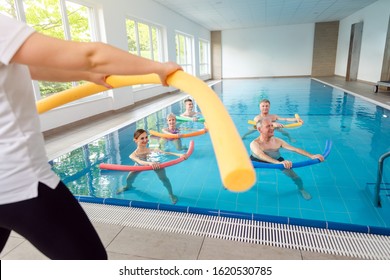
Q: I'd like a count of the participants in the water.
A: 5